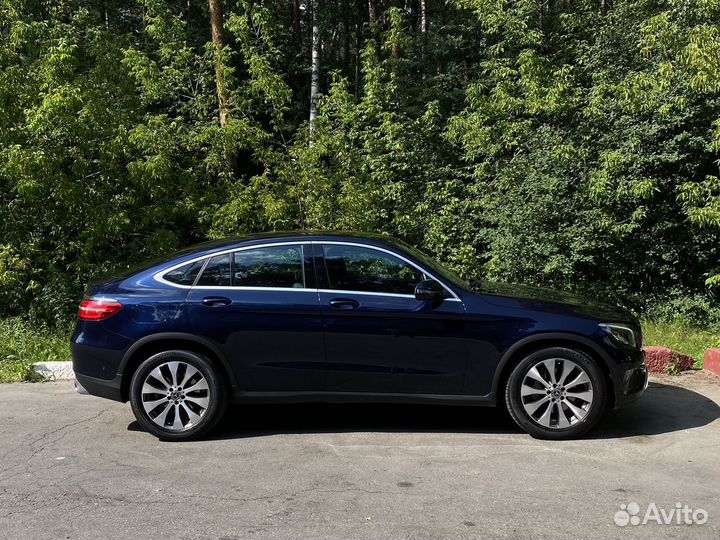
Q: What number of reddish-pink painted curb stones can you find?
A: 2